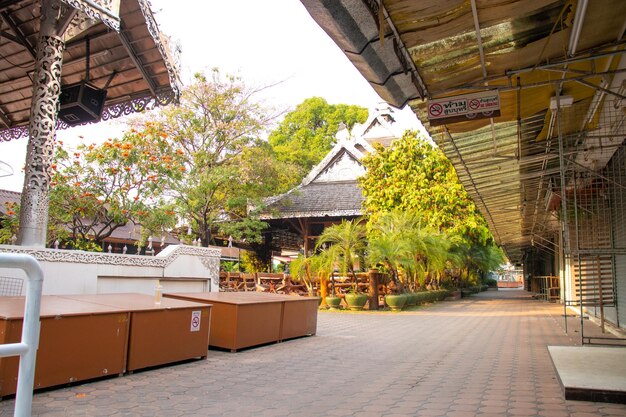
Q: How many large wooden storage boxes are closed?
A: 4